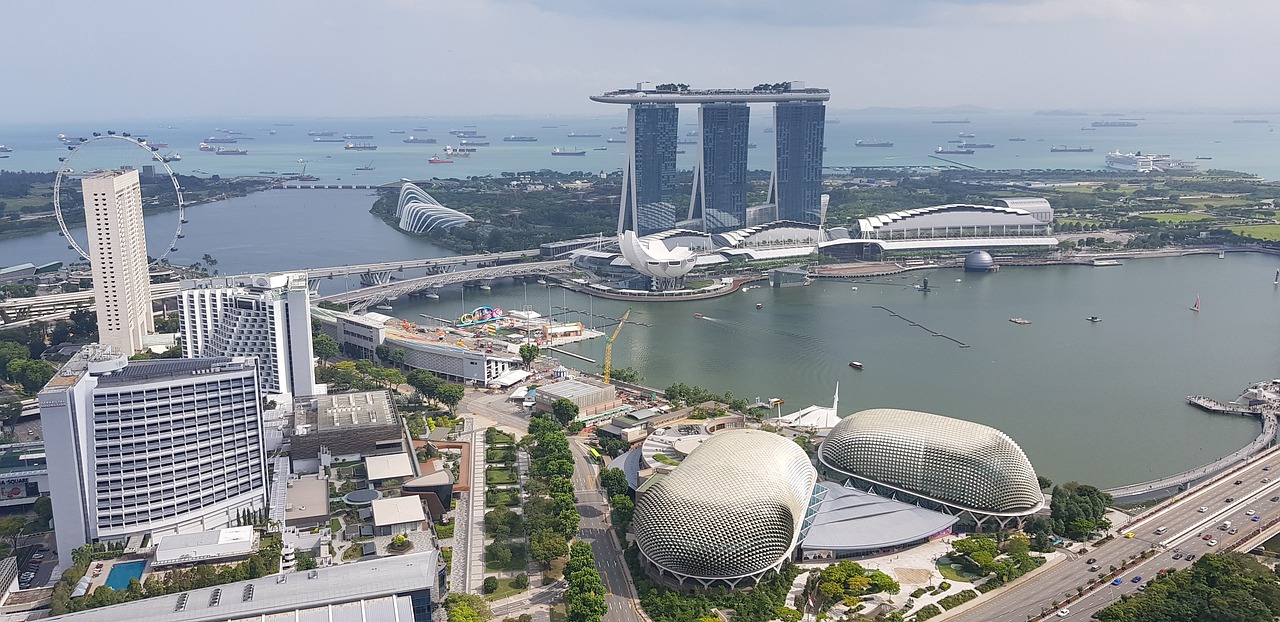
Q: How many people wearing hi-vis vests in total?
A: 0